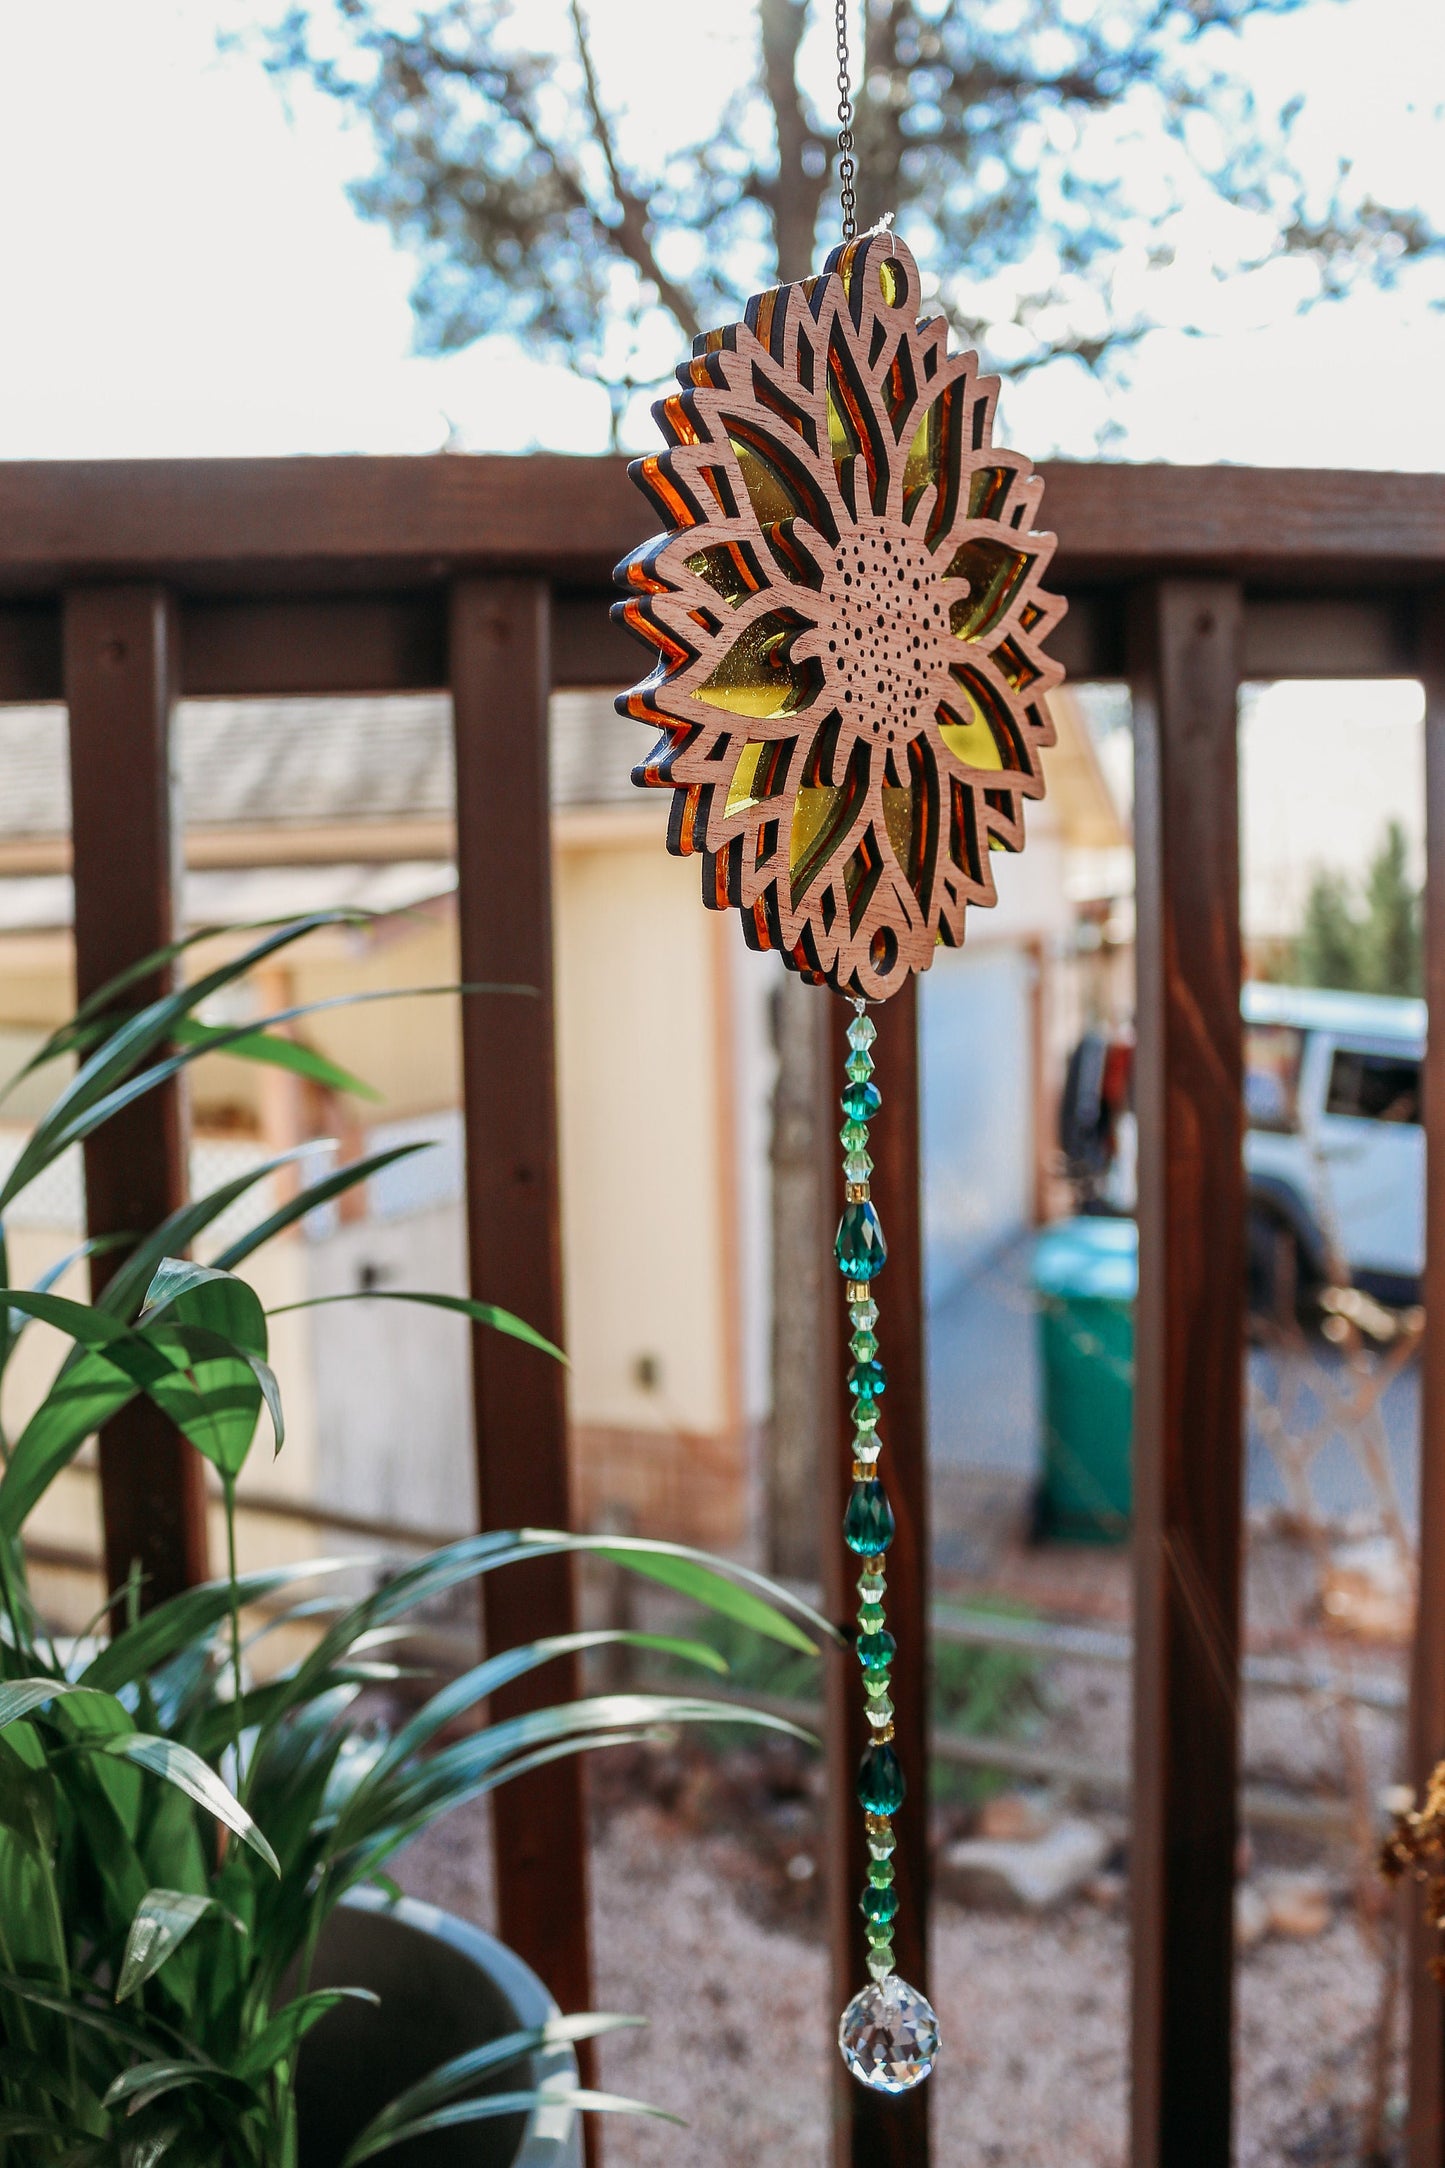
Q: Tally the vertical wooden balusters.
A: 5